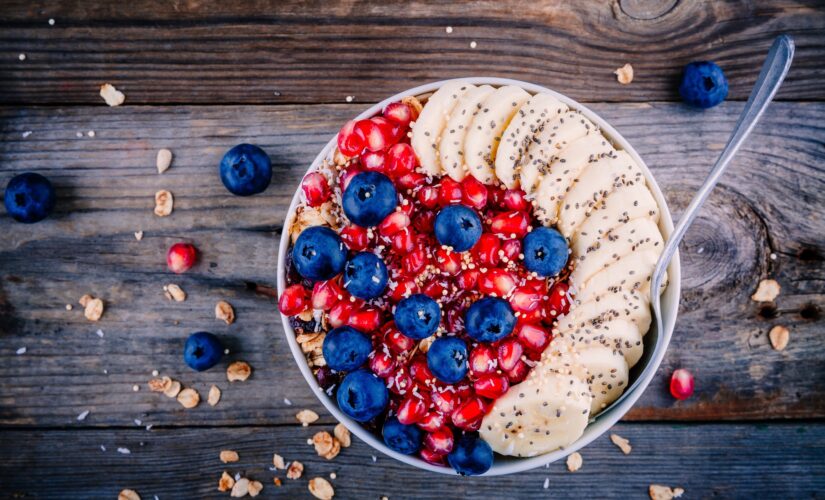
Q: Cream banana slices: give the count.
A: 14